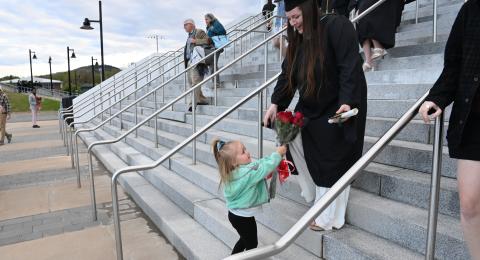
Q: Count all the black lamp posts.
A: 5